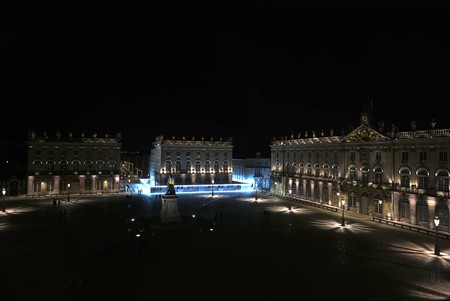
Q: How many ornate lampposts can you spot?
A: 7